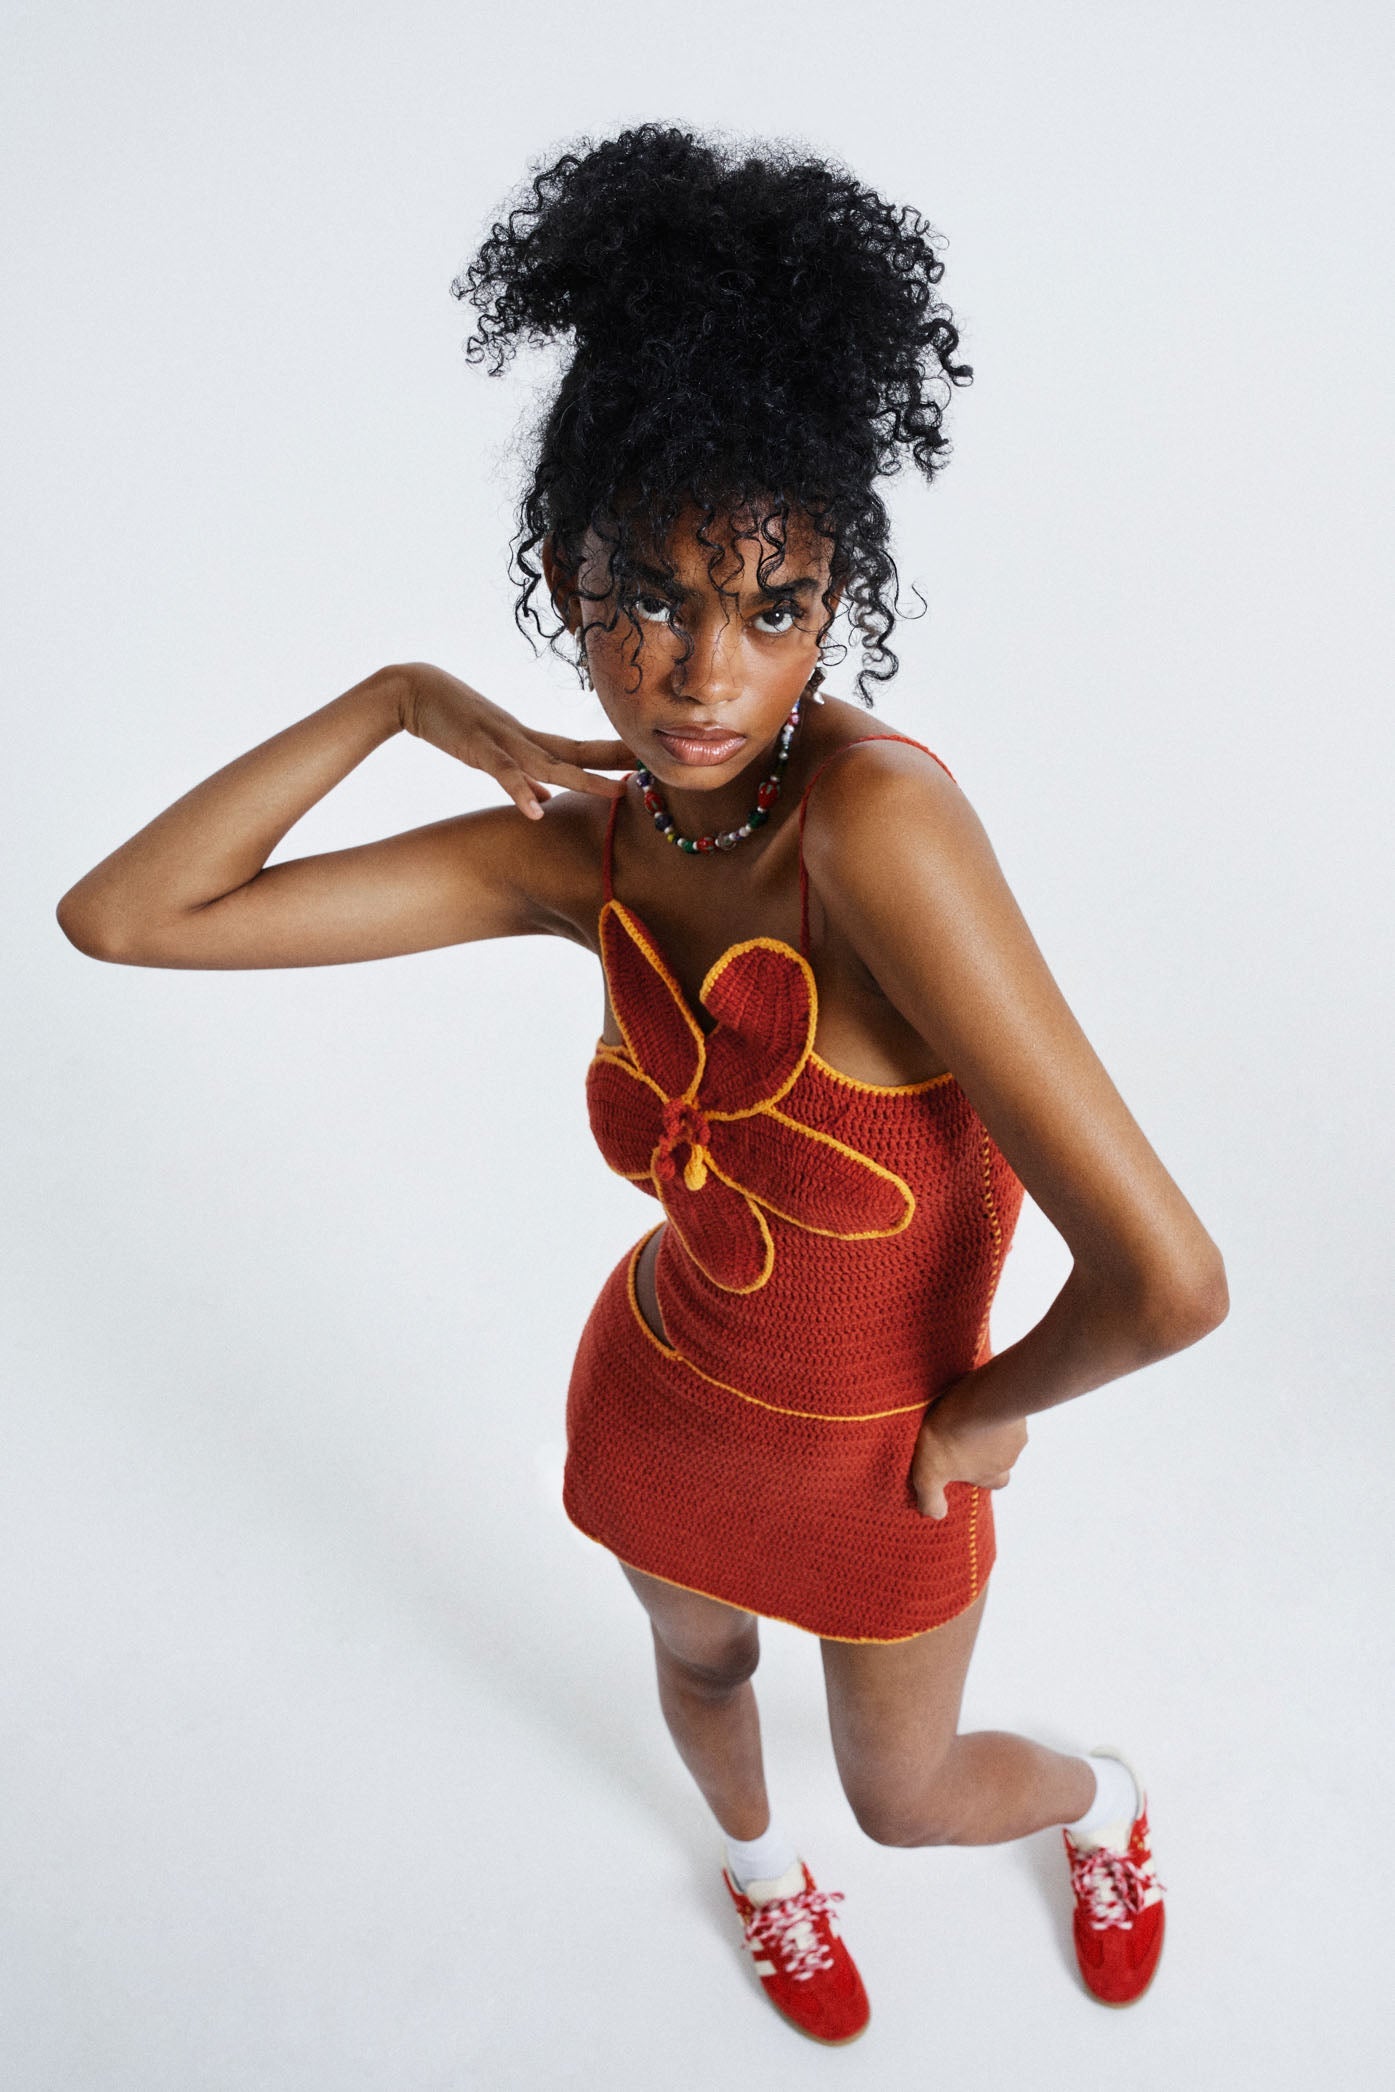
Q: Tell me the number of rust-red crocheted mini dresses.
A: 1